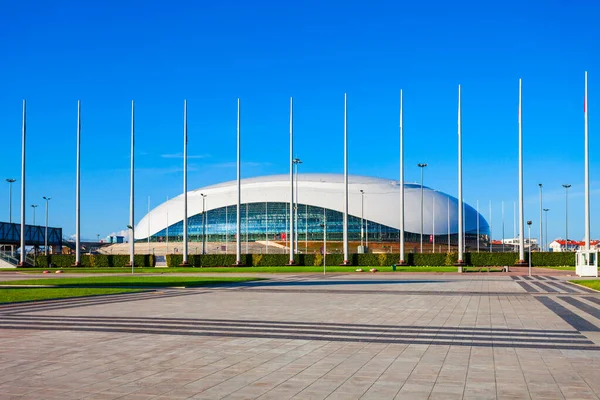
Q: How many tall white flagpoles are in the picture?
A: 11